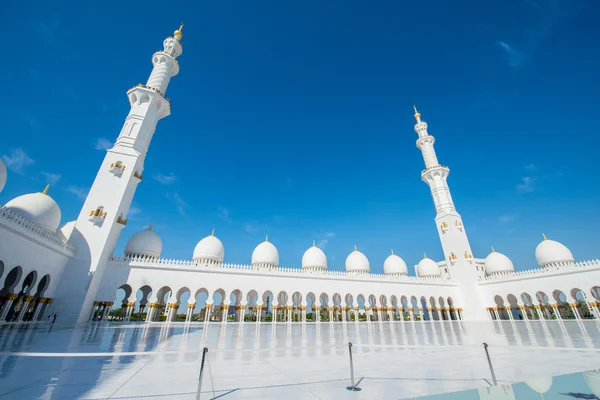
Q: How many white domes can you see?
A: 12